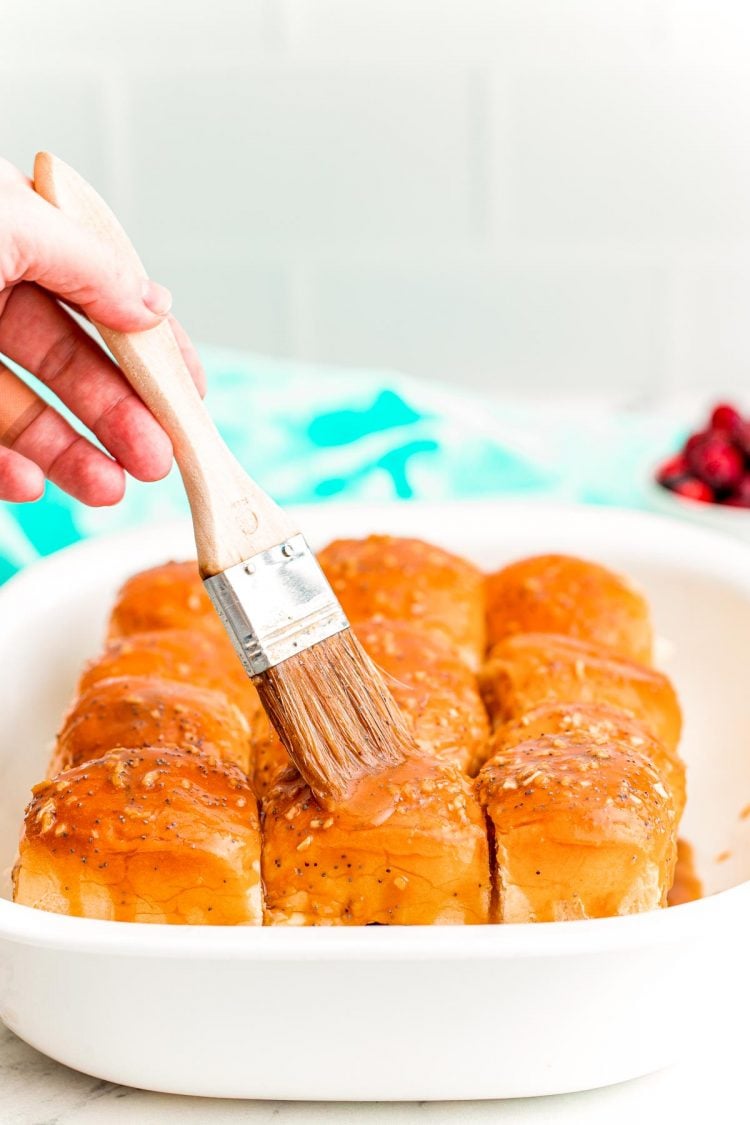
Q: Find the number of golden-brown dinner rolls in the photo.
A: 12